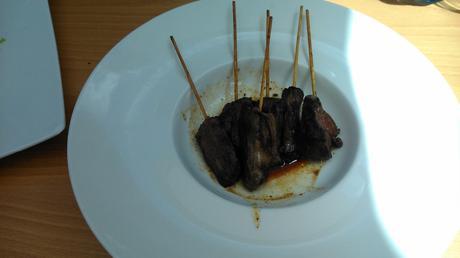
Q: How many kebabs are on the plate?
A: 6